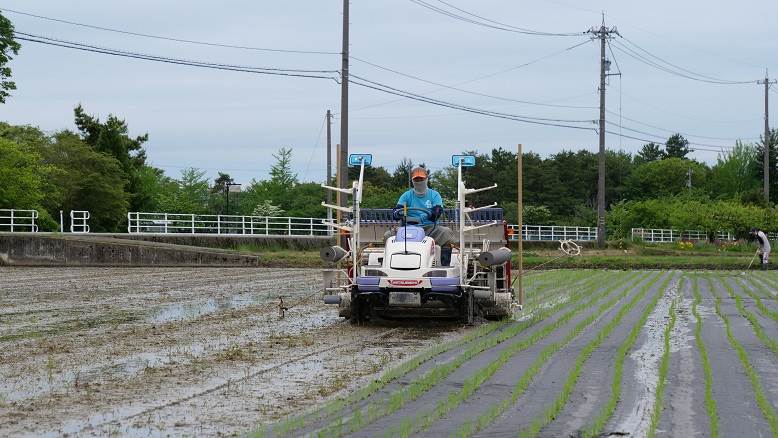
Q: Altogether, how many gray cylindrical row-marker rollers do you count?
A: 2